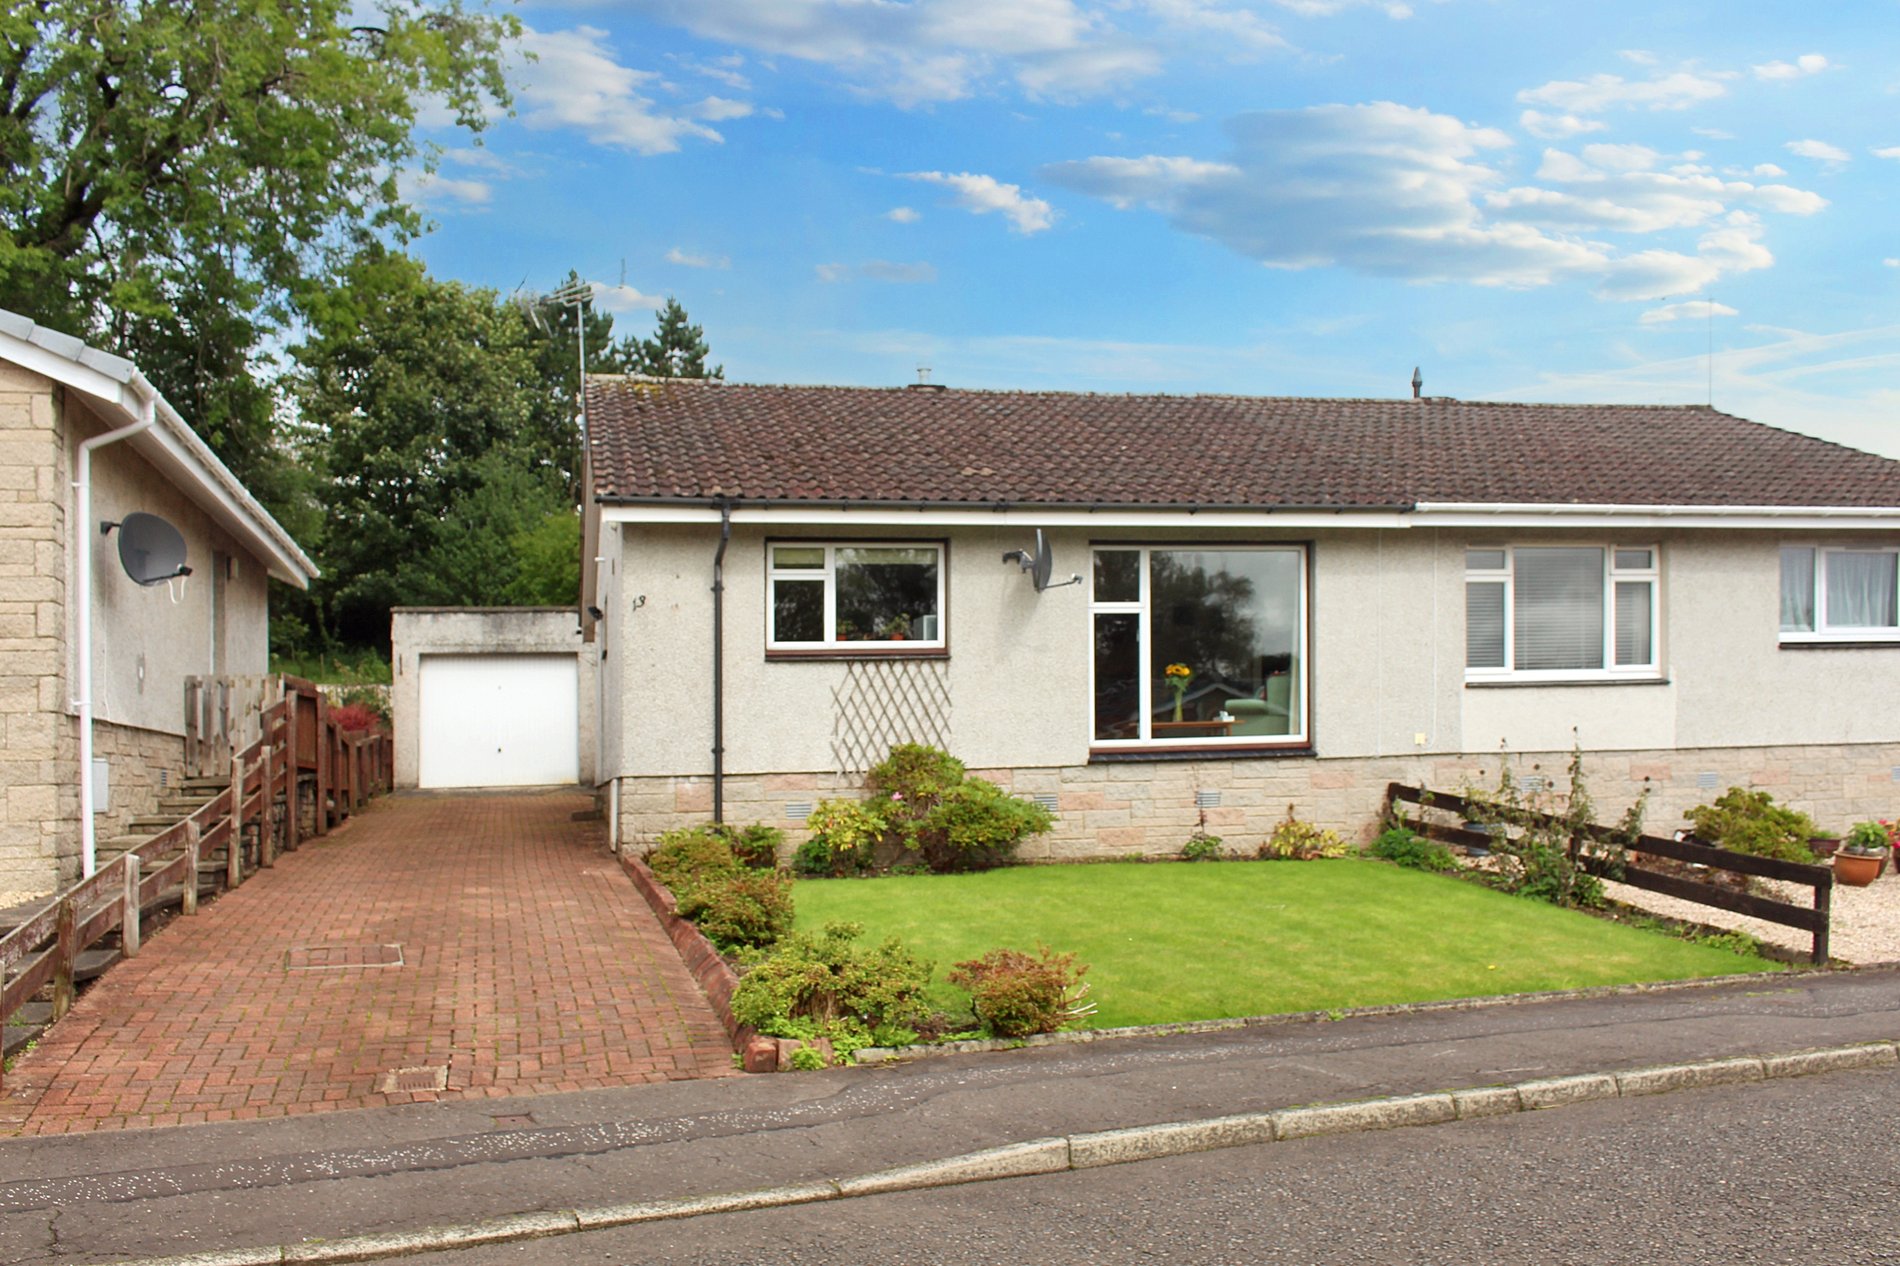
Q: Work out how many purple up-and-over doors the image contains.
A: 0